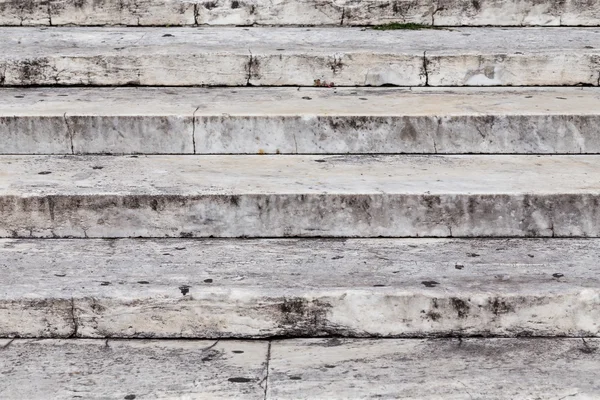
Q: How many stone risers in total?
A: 5